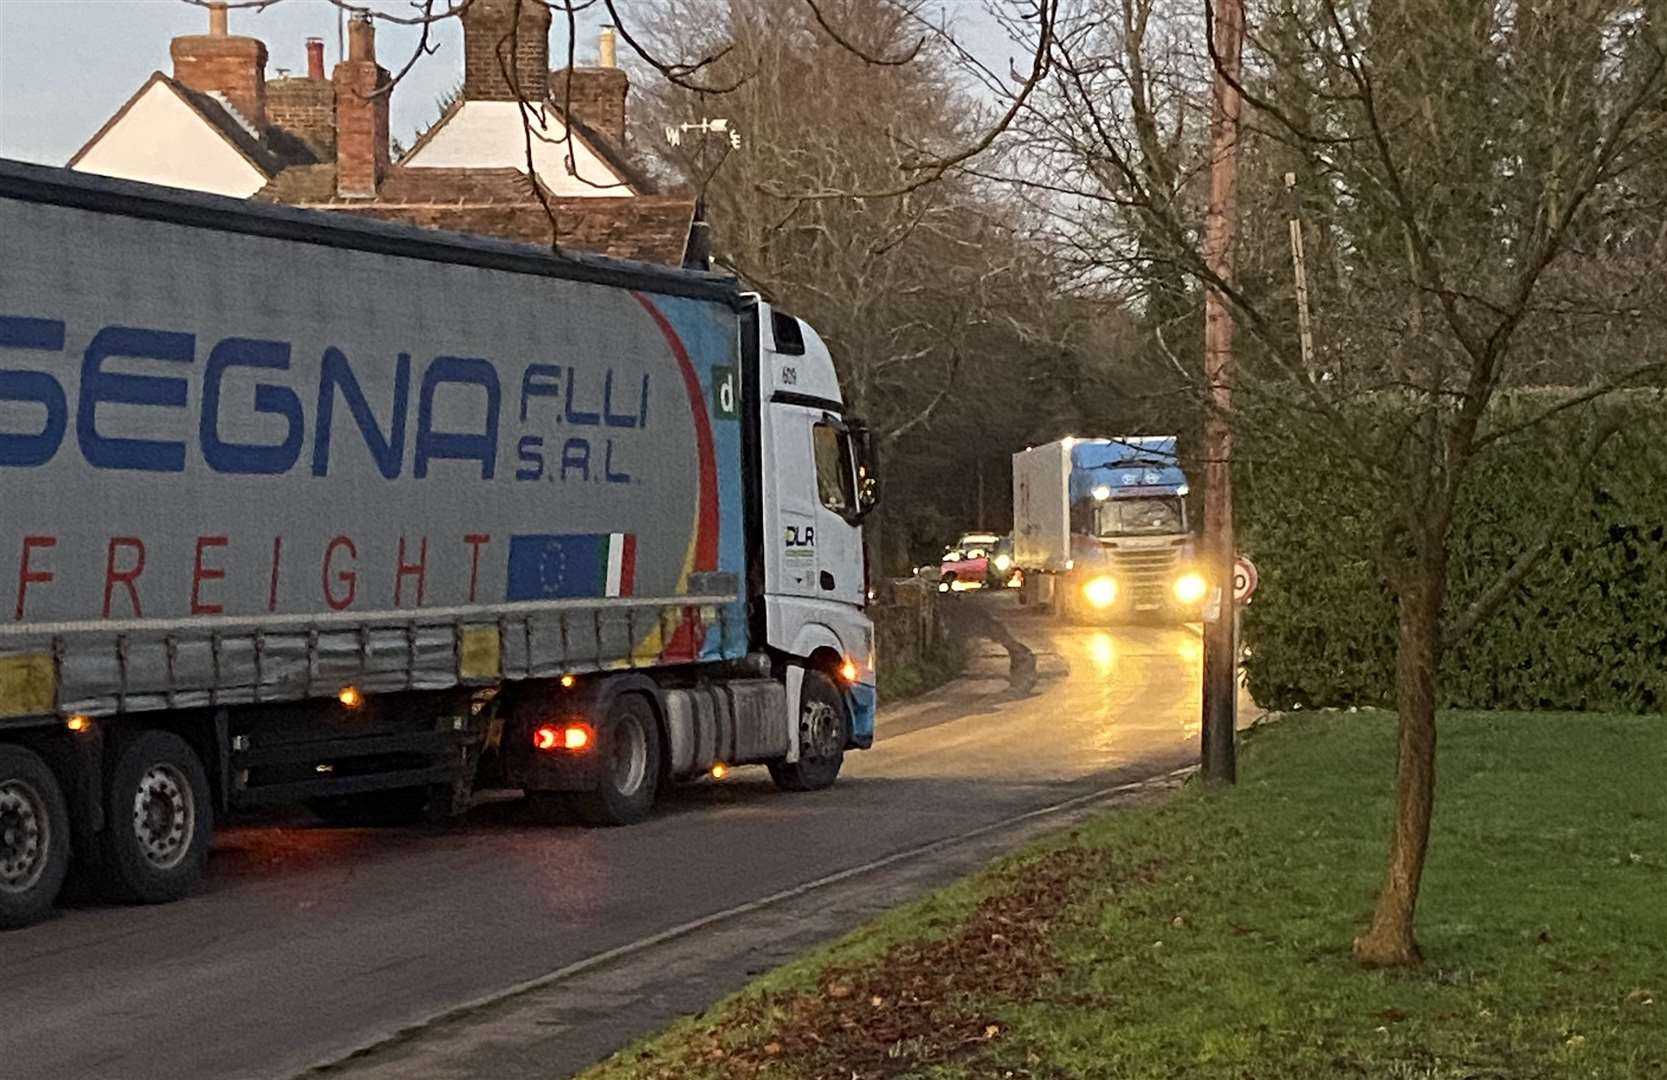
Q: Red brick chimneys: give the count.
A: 2